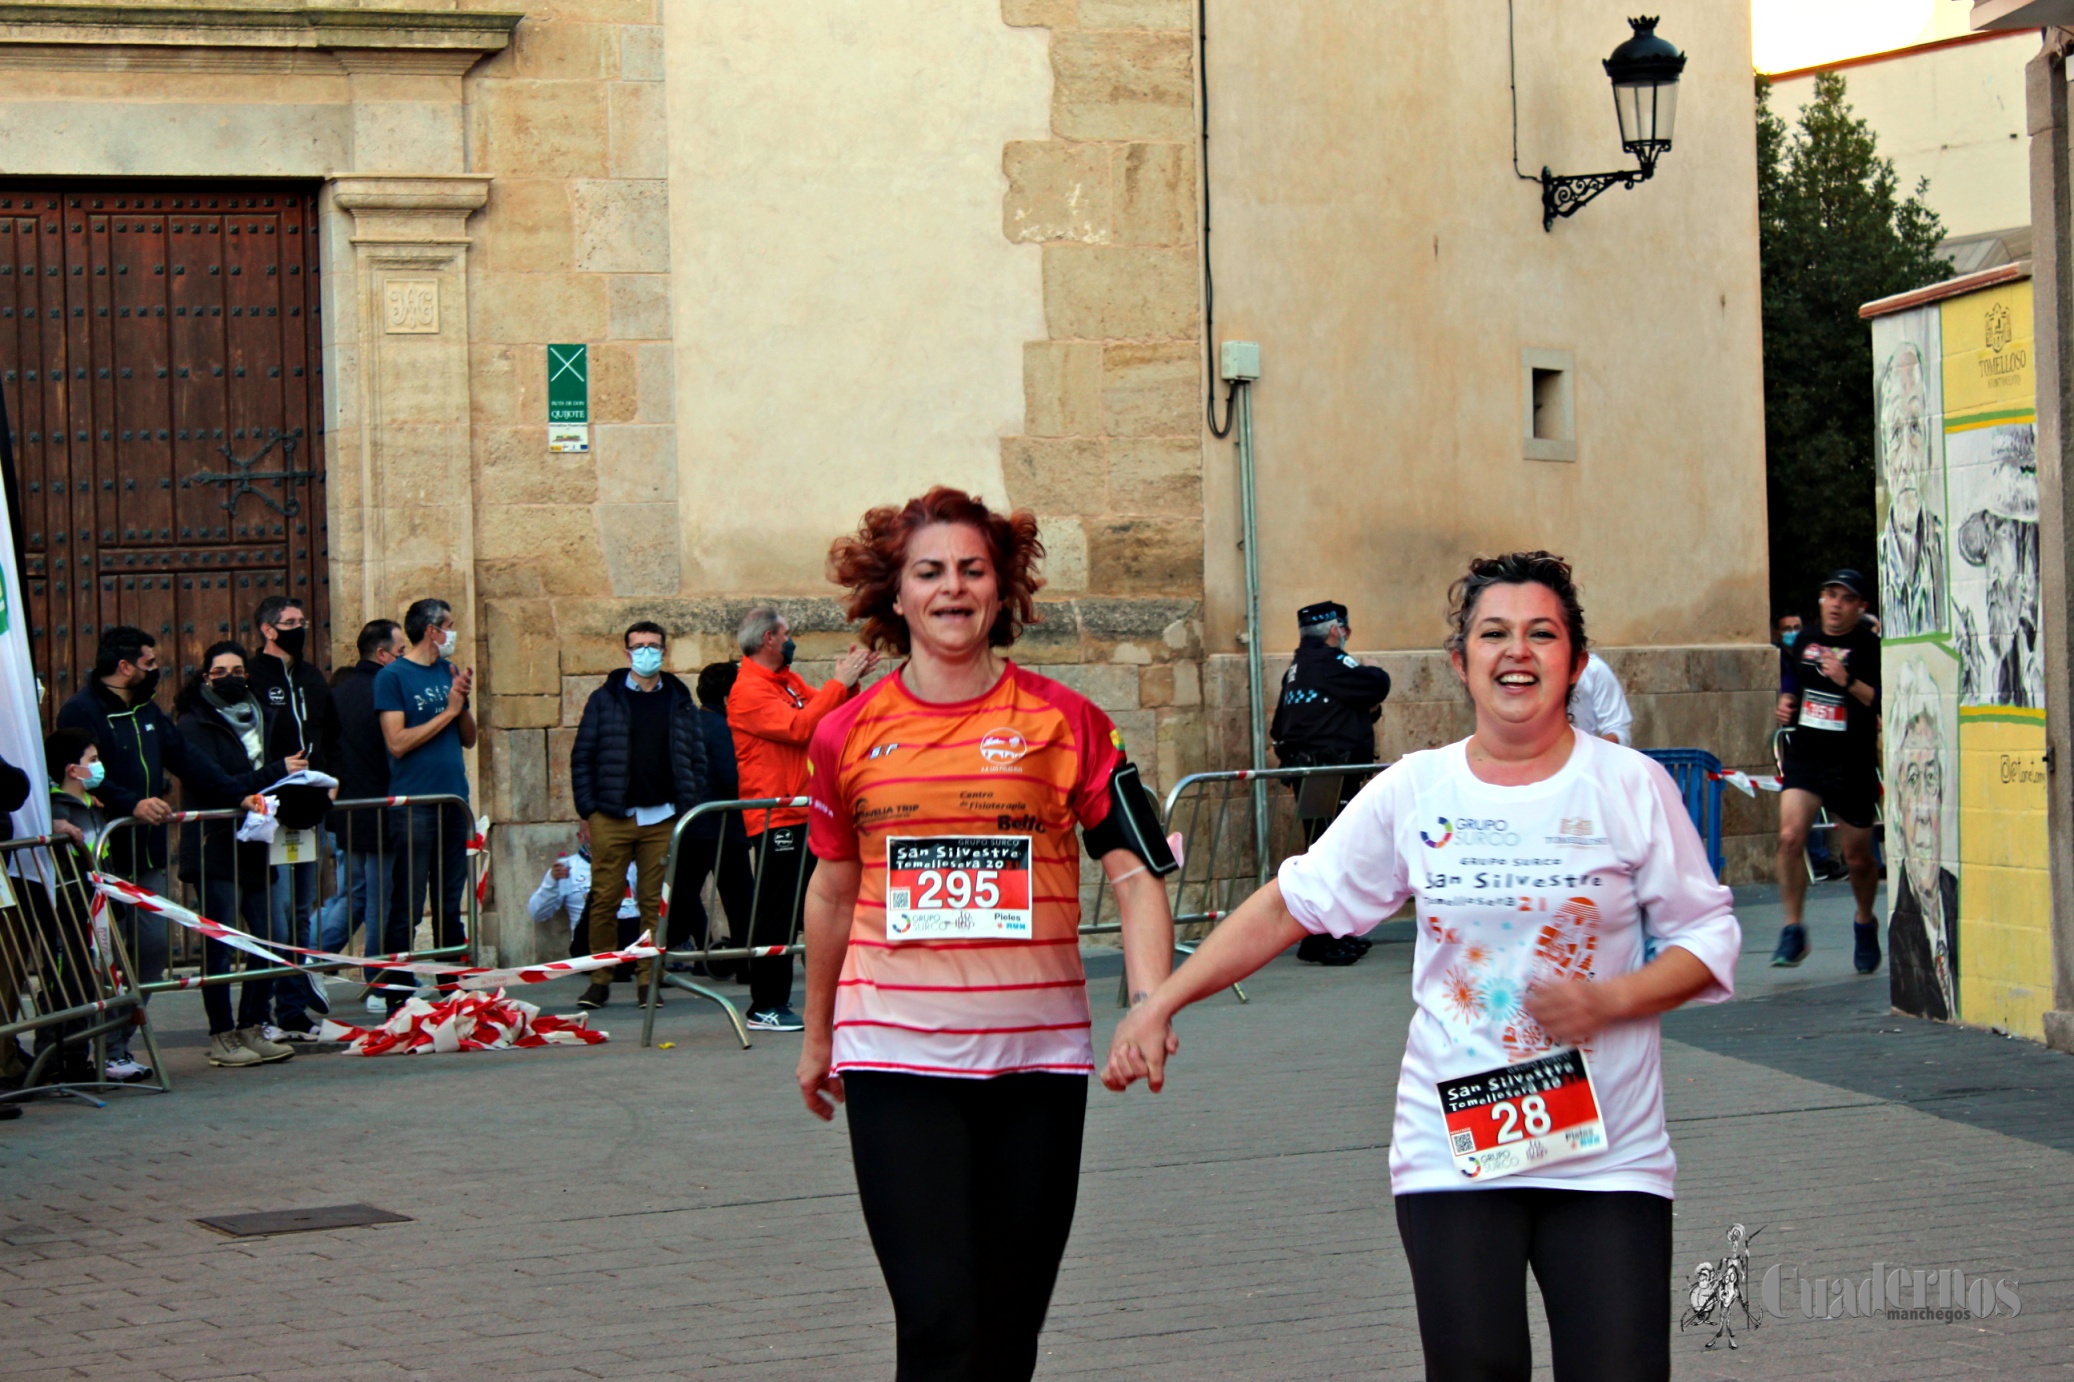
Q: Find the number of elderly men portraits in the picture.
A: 3